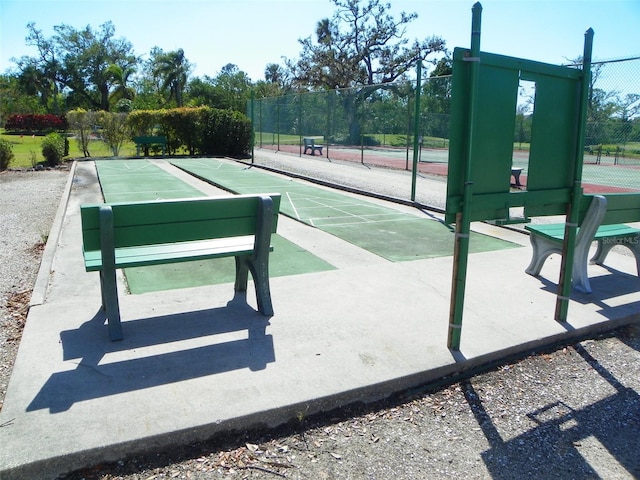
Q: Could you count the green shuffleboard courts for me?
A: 2